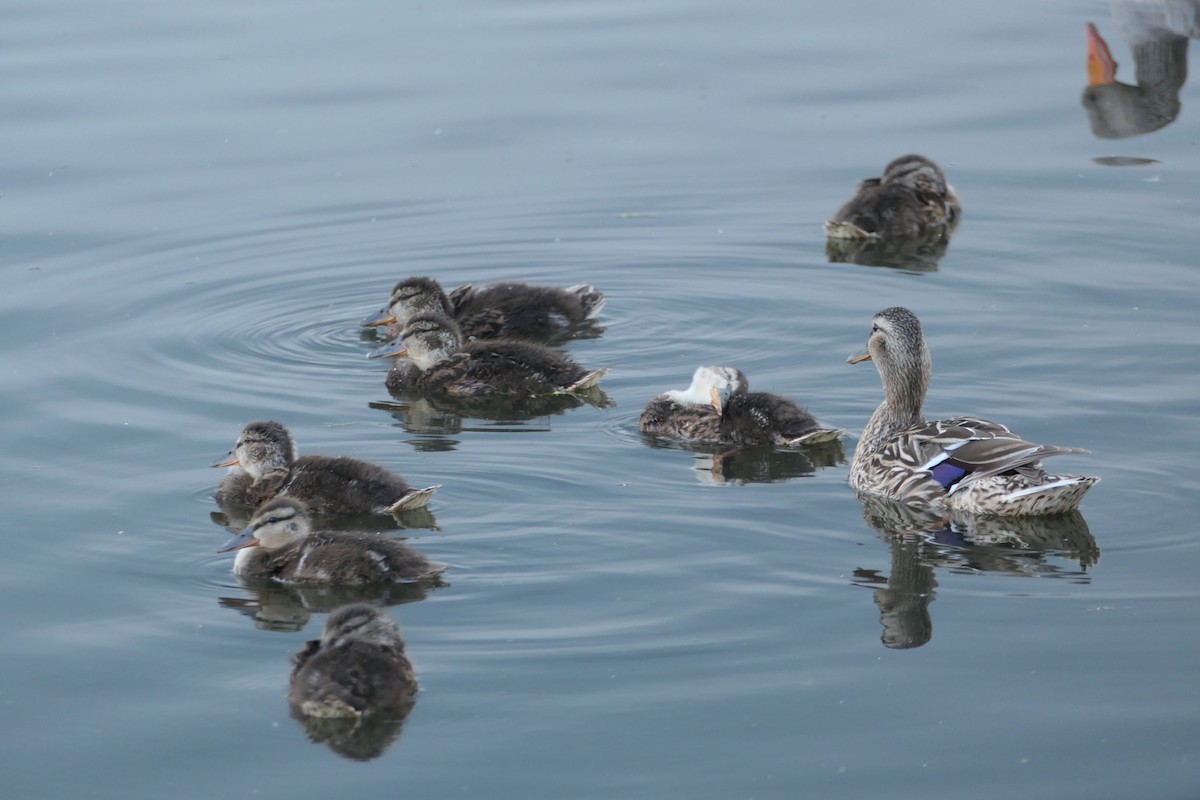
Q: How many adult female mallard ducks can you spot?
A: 1